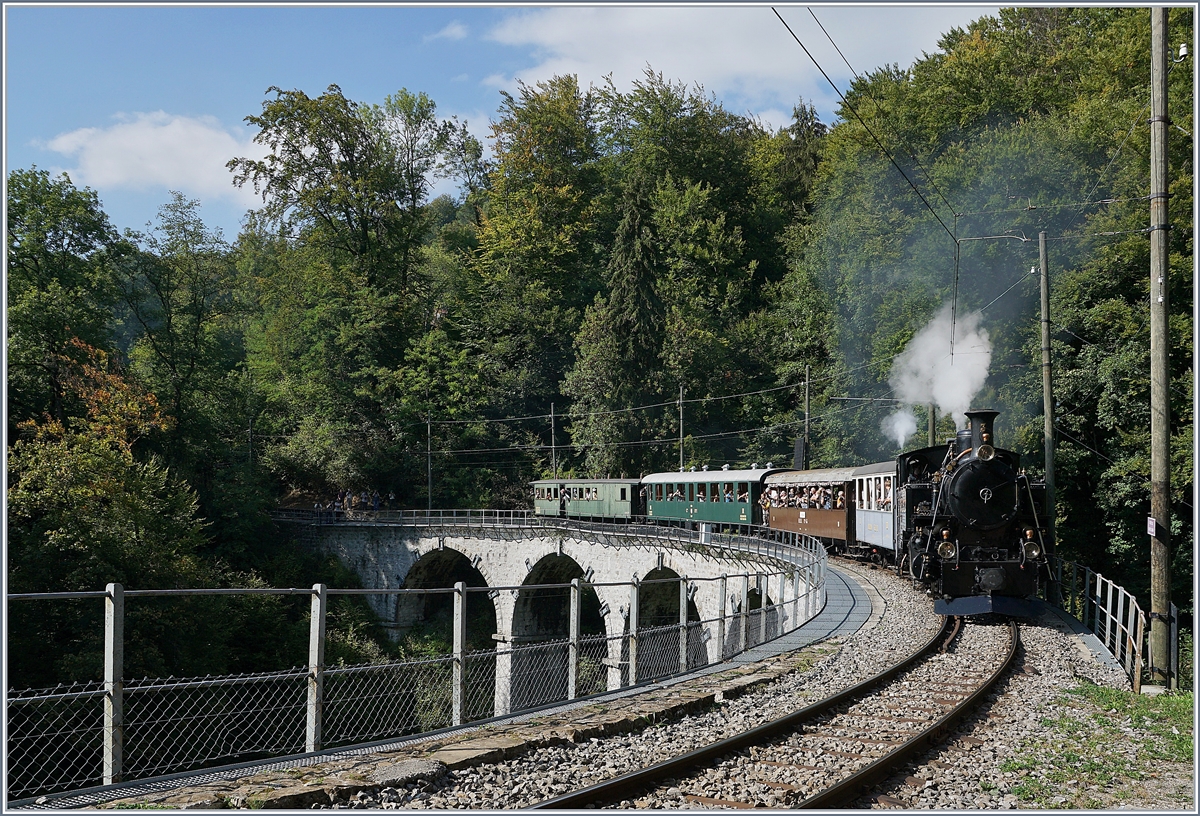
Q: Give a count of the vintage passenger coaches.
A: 4